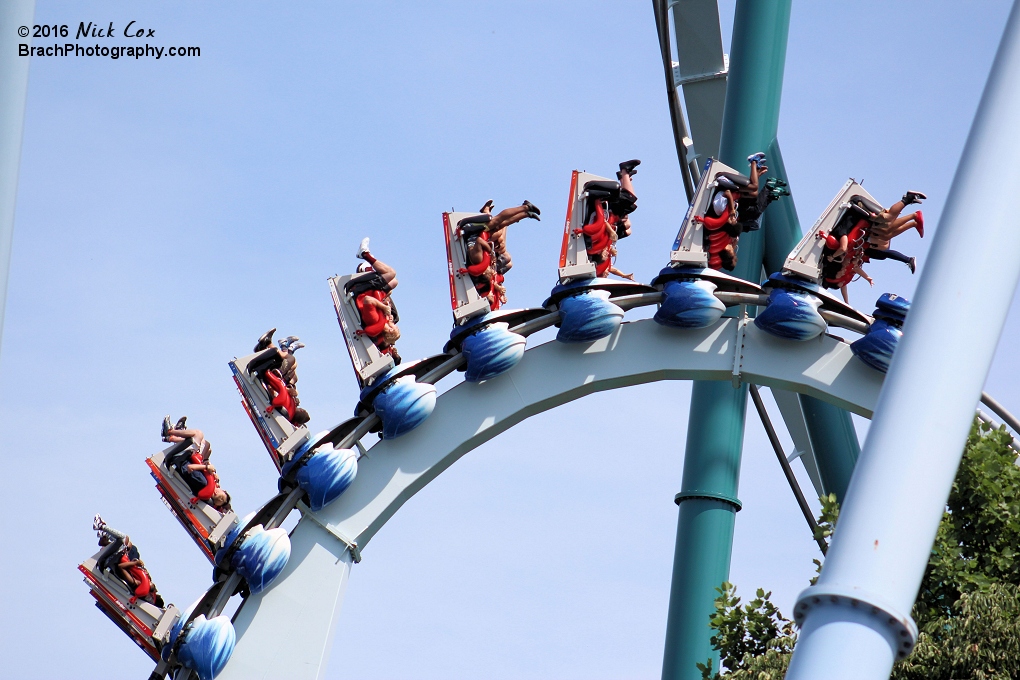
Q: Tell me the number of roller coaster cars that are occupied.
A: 8